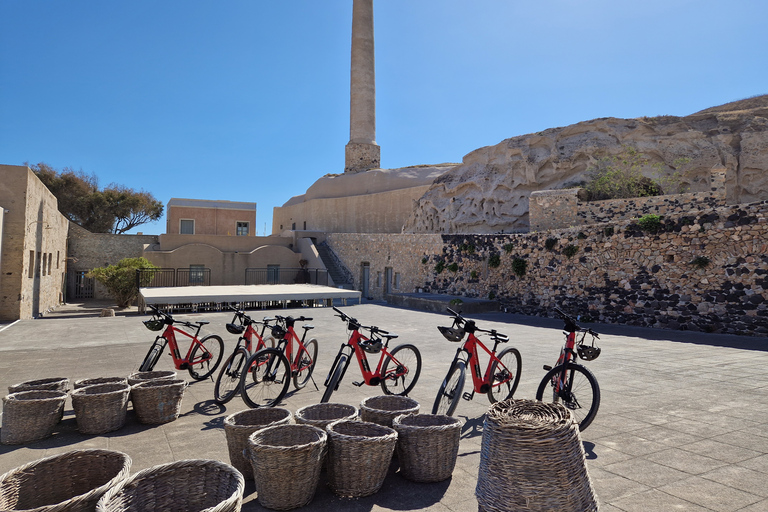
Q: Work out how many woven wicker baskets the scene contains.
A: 15